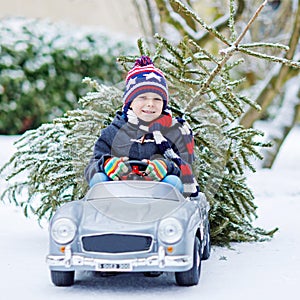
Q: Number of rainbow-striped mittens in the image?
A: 2